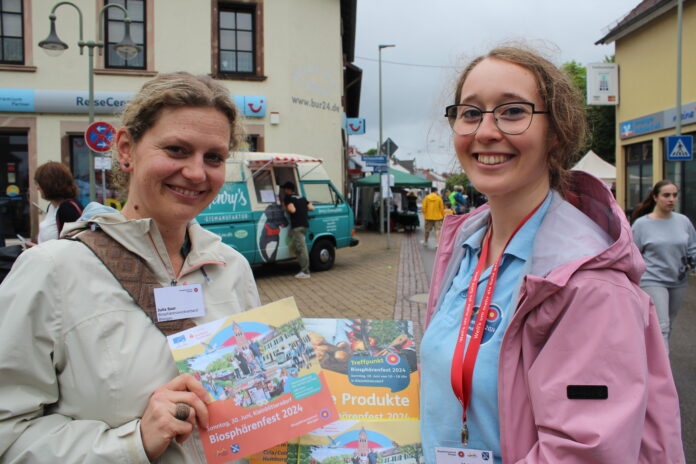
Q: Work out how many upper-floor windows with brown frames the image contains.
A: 3